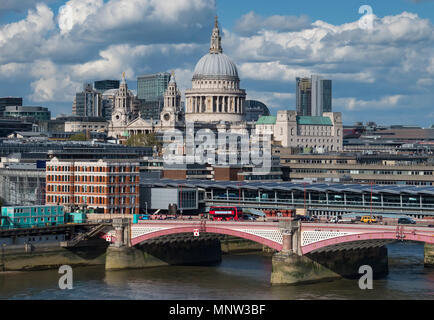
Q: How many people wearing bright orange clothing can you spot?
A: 0